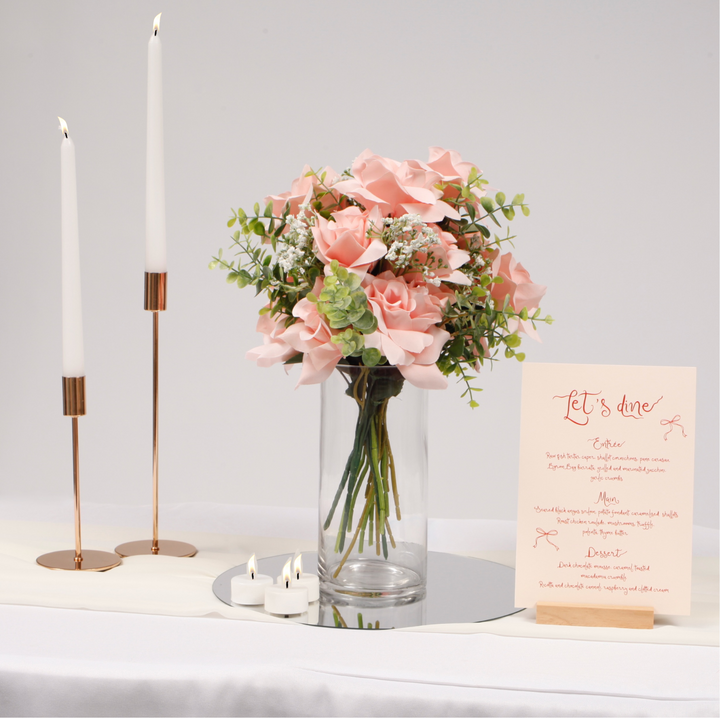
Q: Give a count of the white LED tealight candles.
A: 3